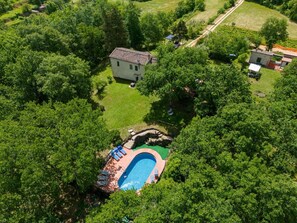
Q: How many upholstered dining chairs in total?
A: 0